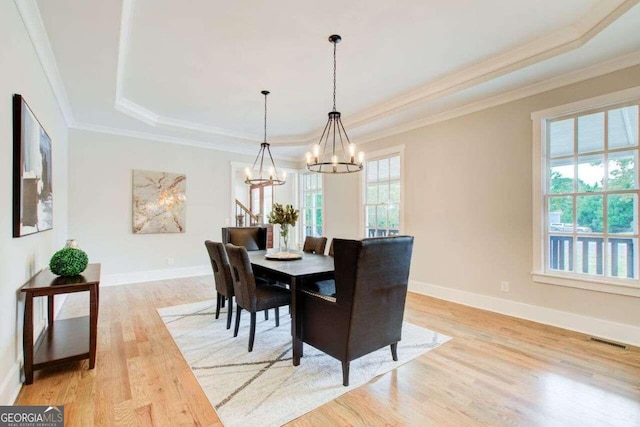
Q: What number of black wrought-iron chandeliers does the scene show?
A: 2